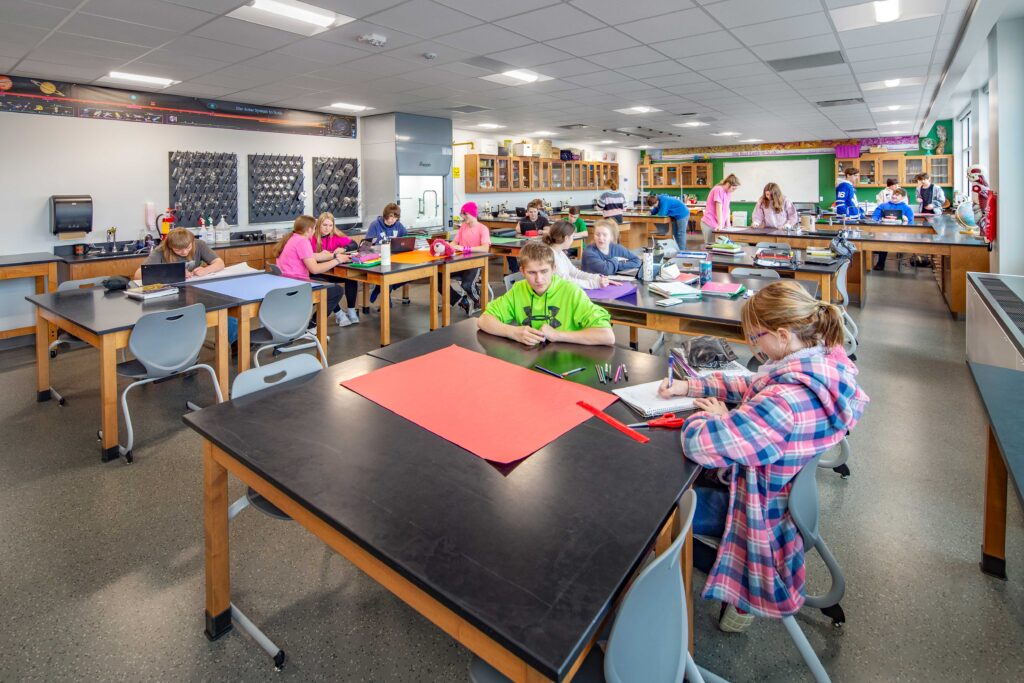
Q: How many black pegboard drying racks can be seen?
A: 3